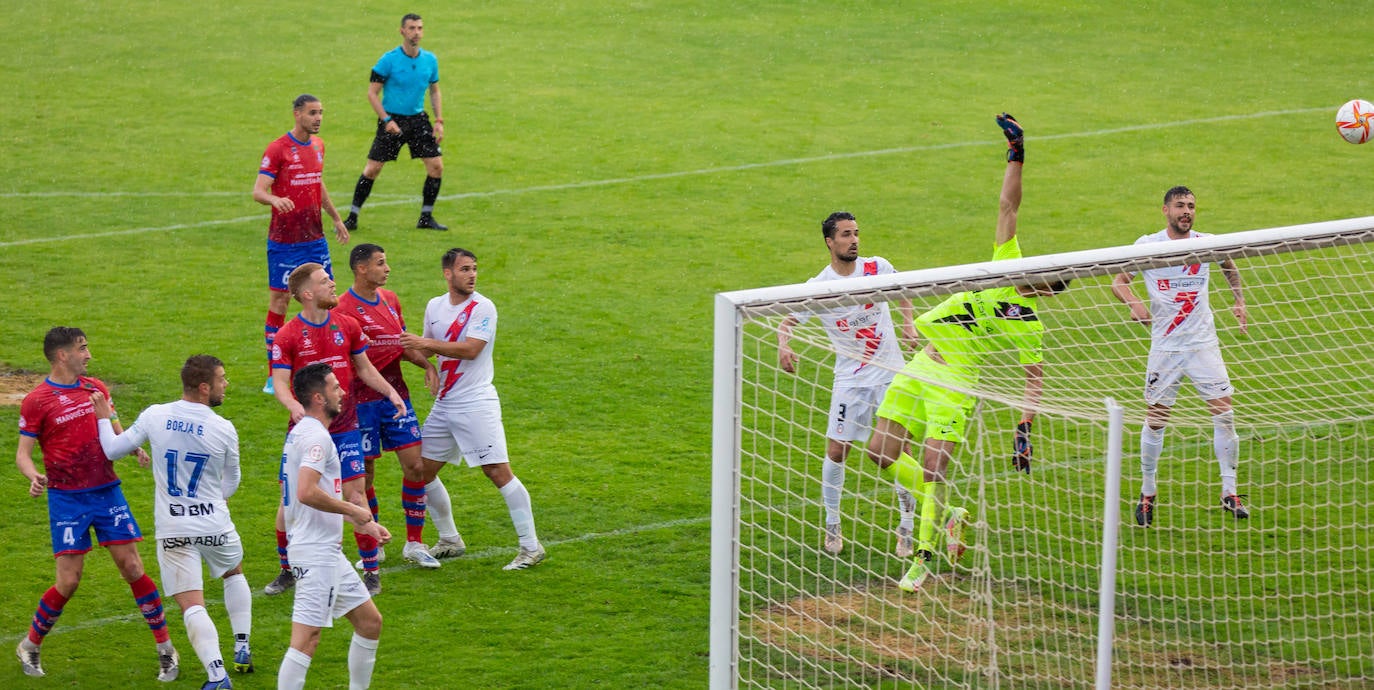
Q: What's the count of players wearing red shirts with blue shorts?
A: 4